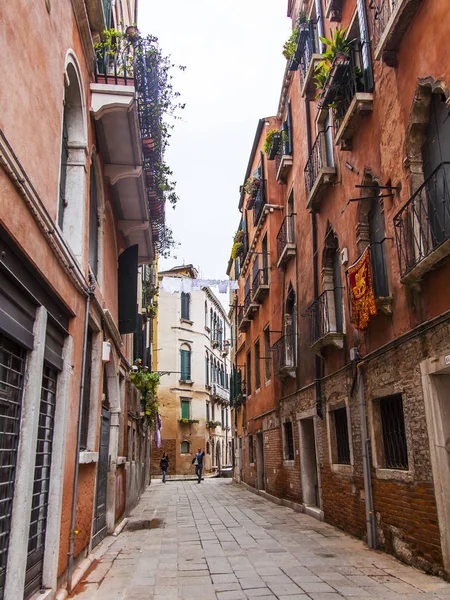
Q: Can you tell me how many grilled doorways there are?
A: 2